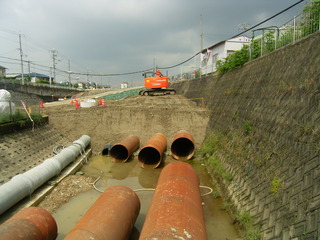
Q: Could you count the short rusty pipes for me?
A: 3